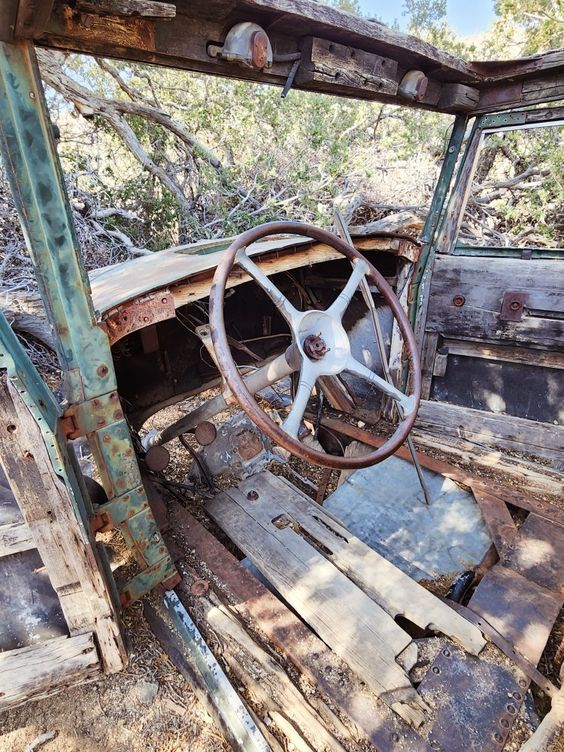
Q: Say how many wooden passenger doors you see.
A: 1